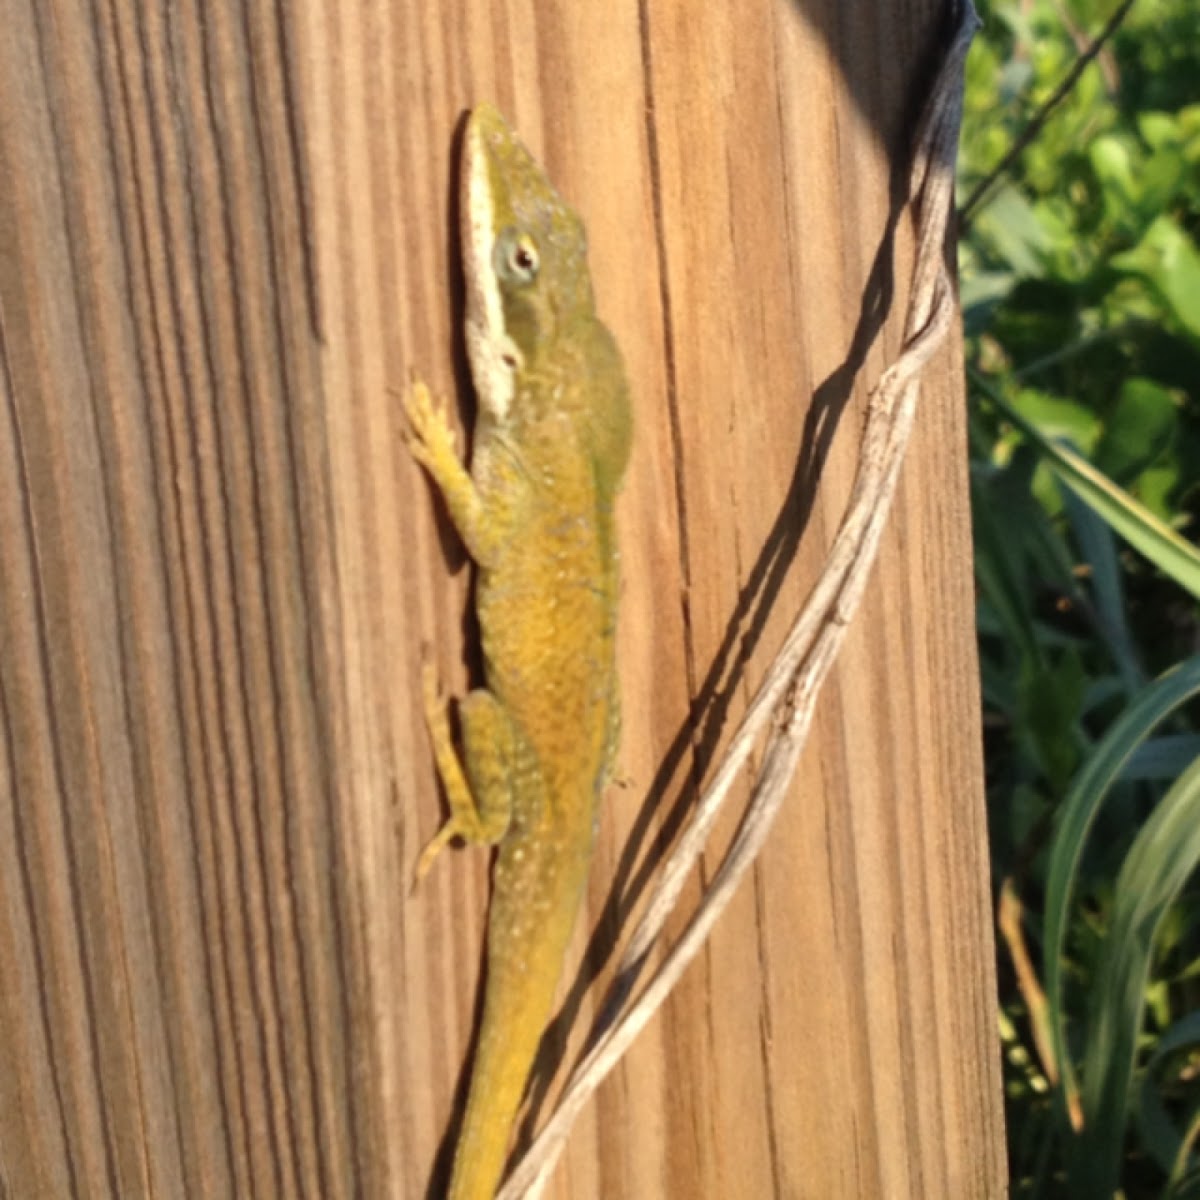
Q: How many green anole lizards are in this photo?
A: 1